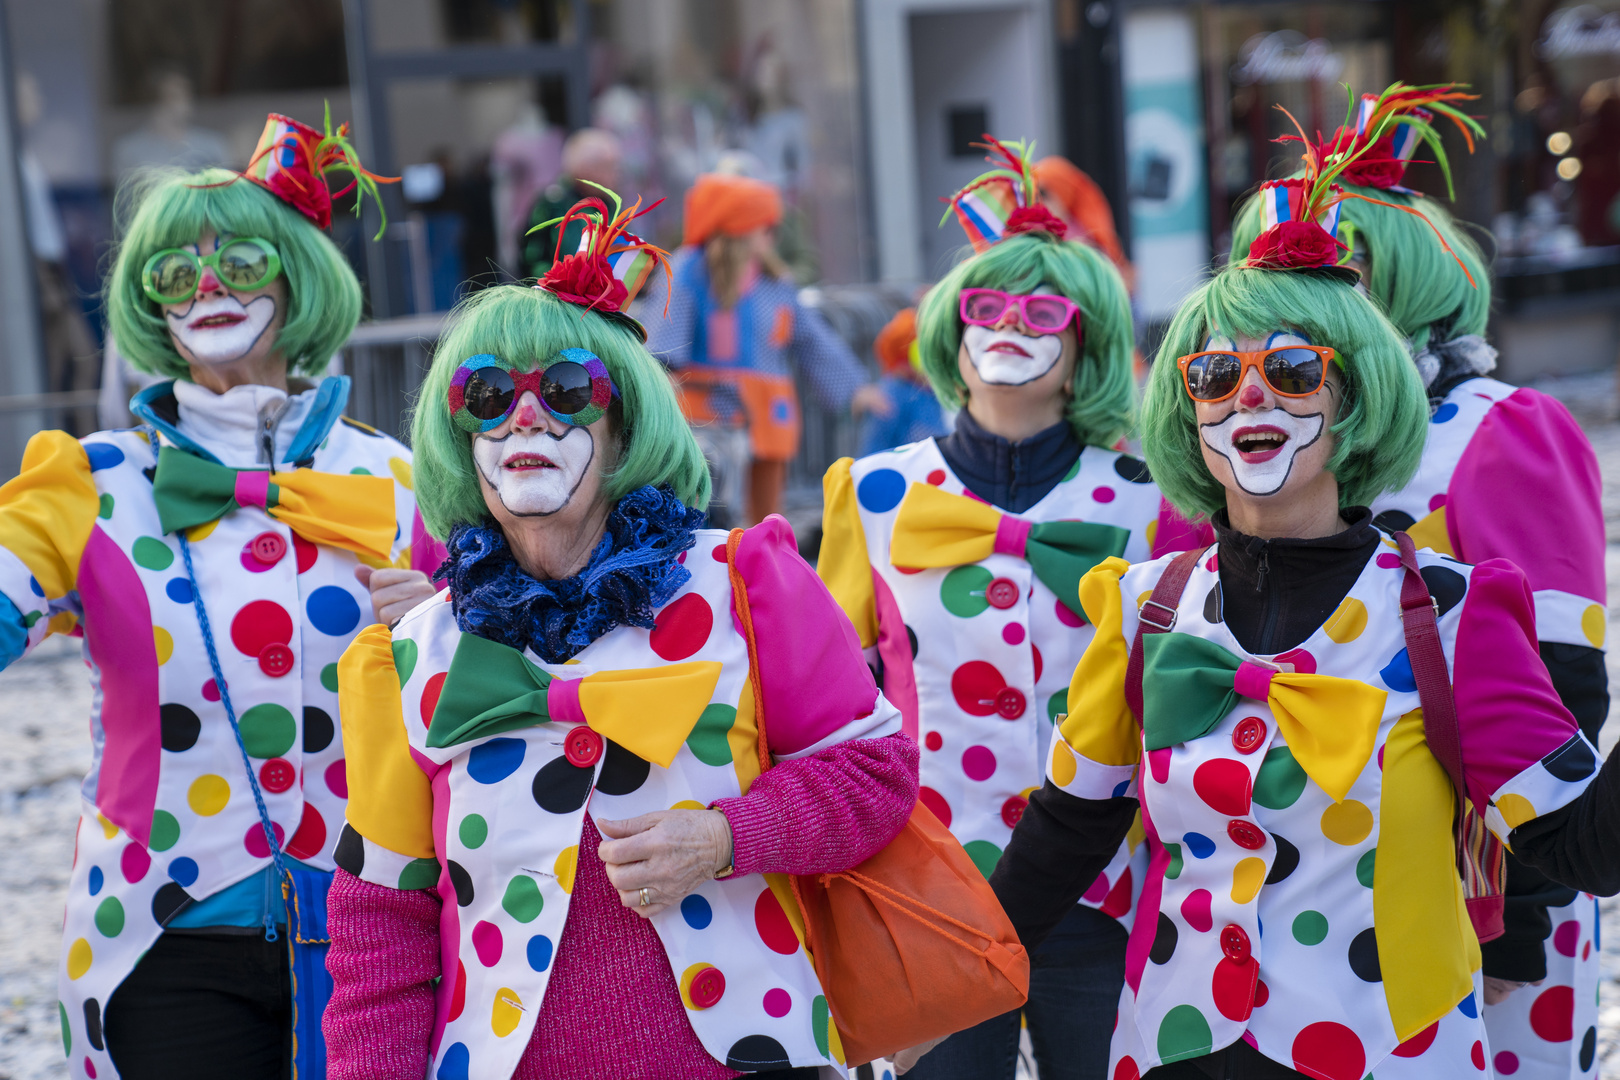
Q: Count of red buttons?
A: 11